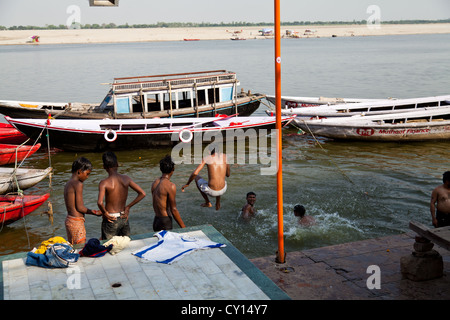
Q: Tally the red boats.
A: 3